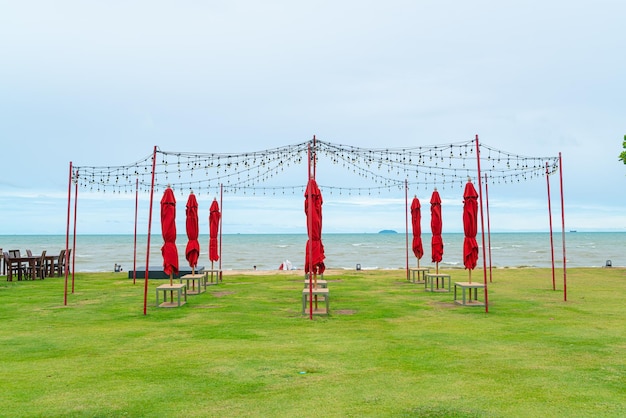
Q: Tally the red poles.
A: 12